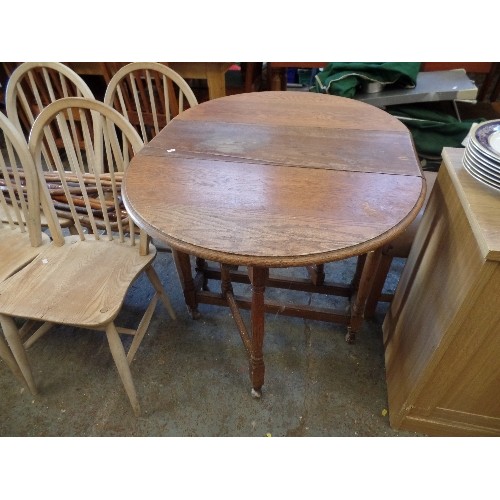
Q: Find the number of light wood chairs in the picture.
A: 4